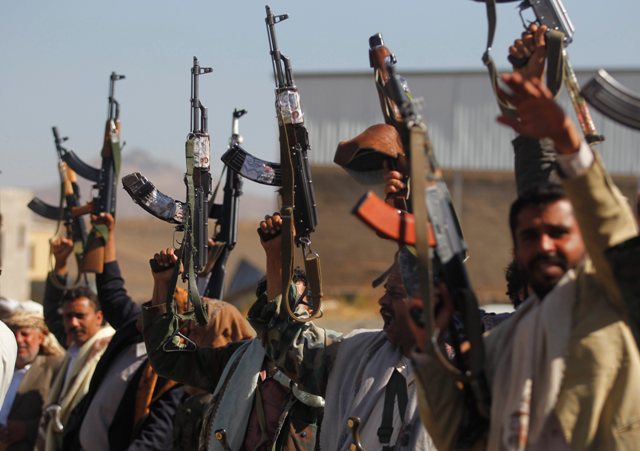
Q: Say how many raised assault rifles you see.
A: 9